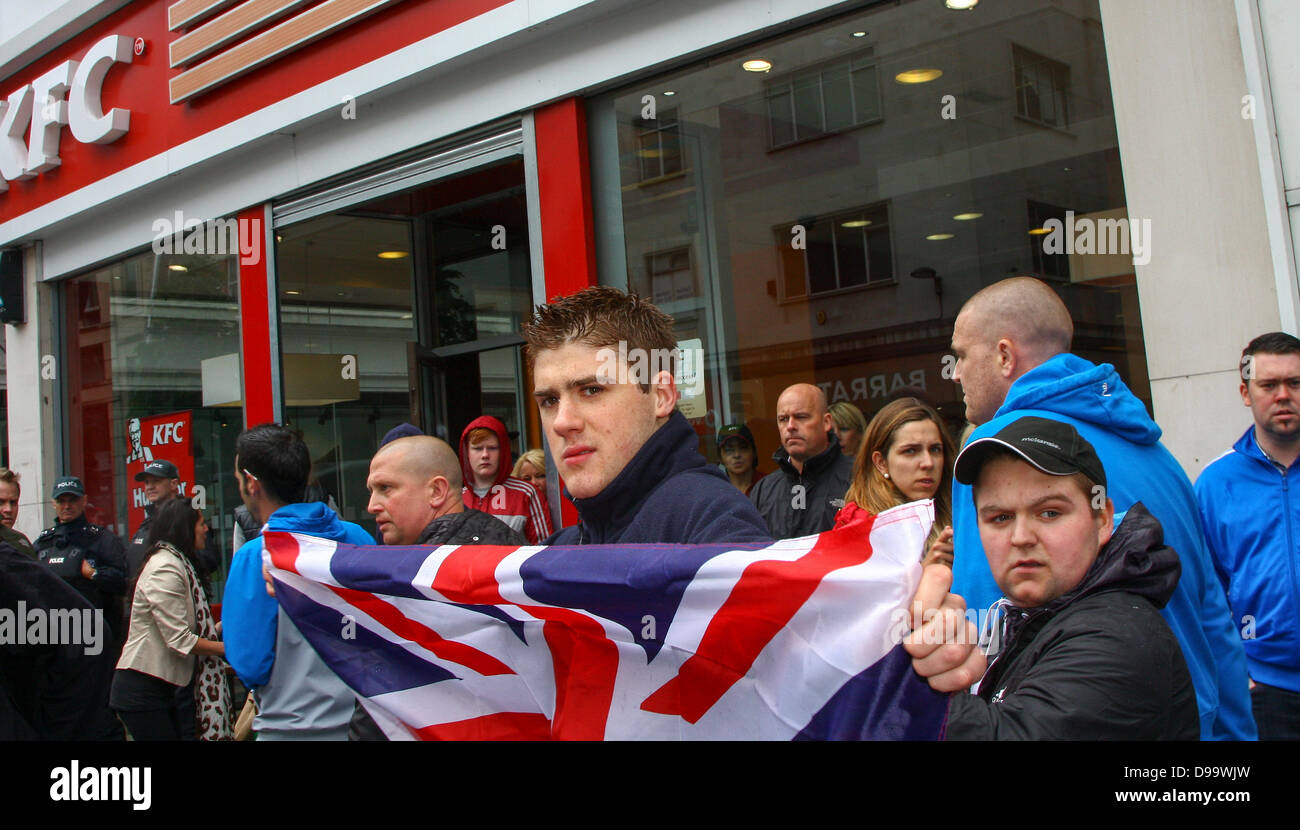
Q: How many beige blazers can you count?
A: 1